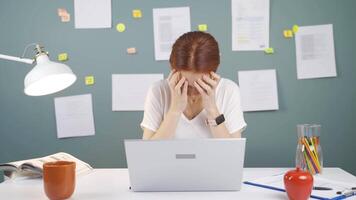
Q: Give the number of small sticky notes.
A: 11